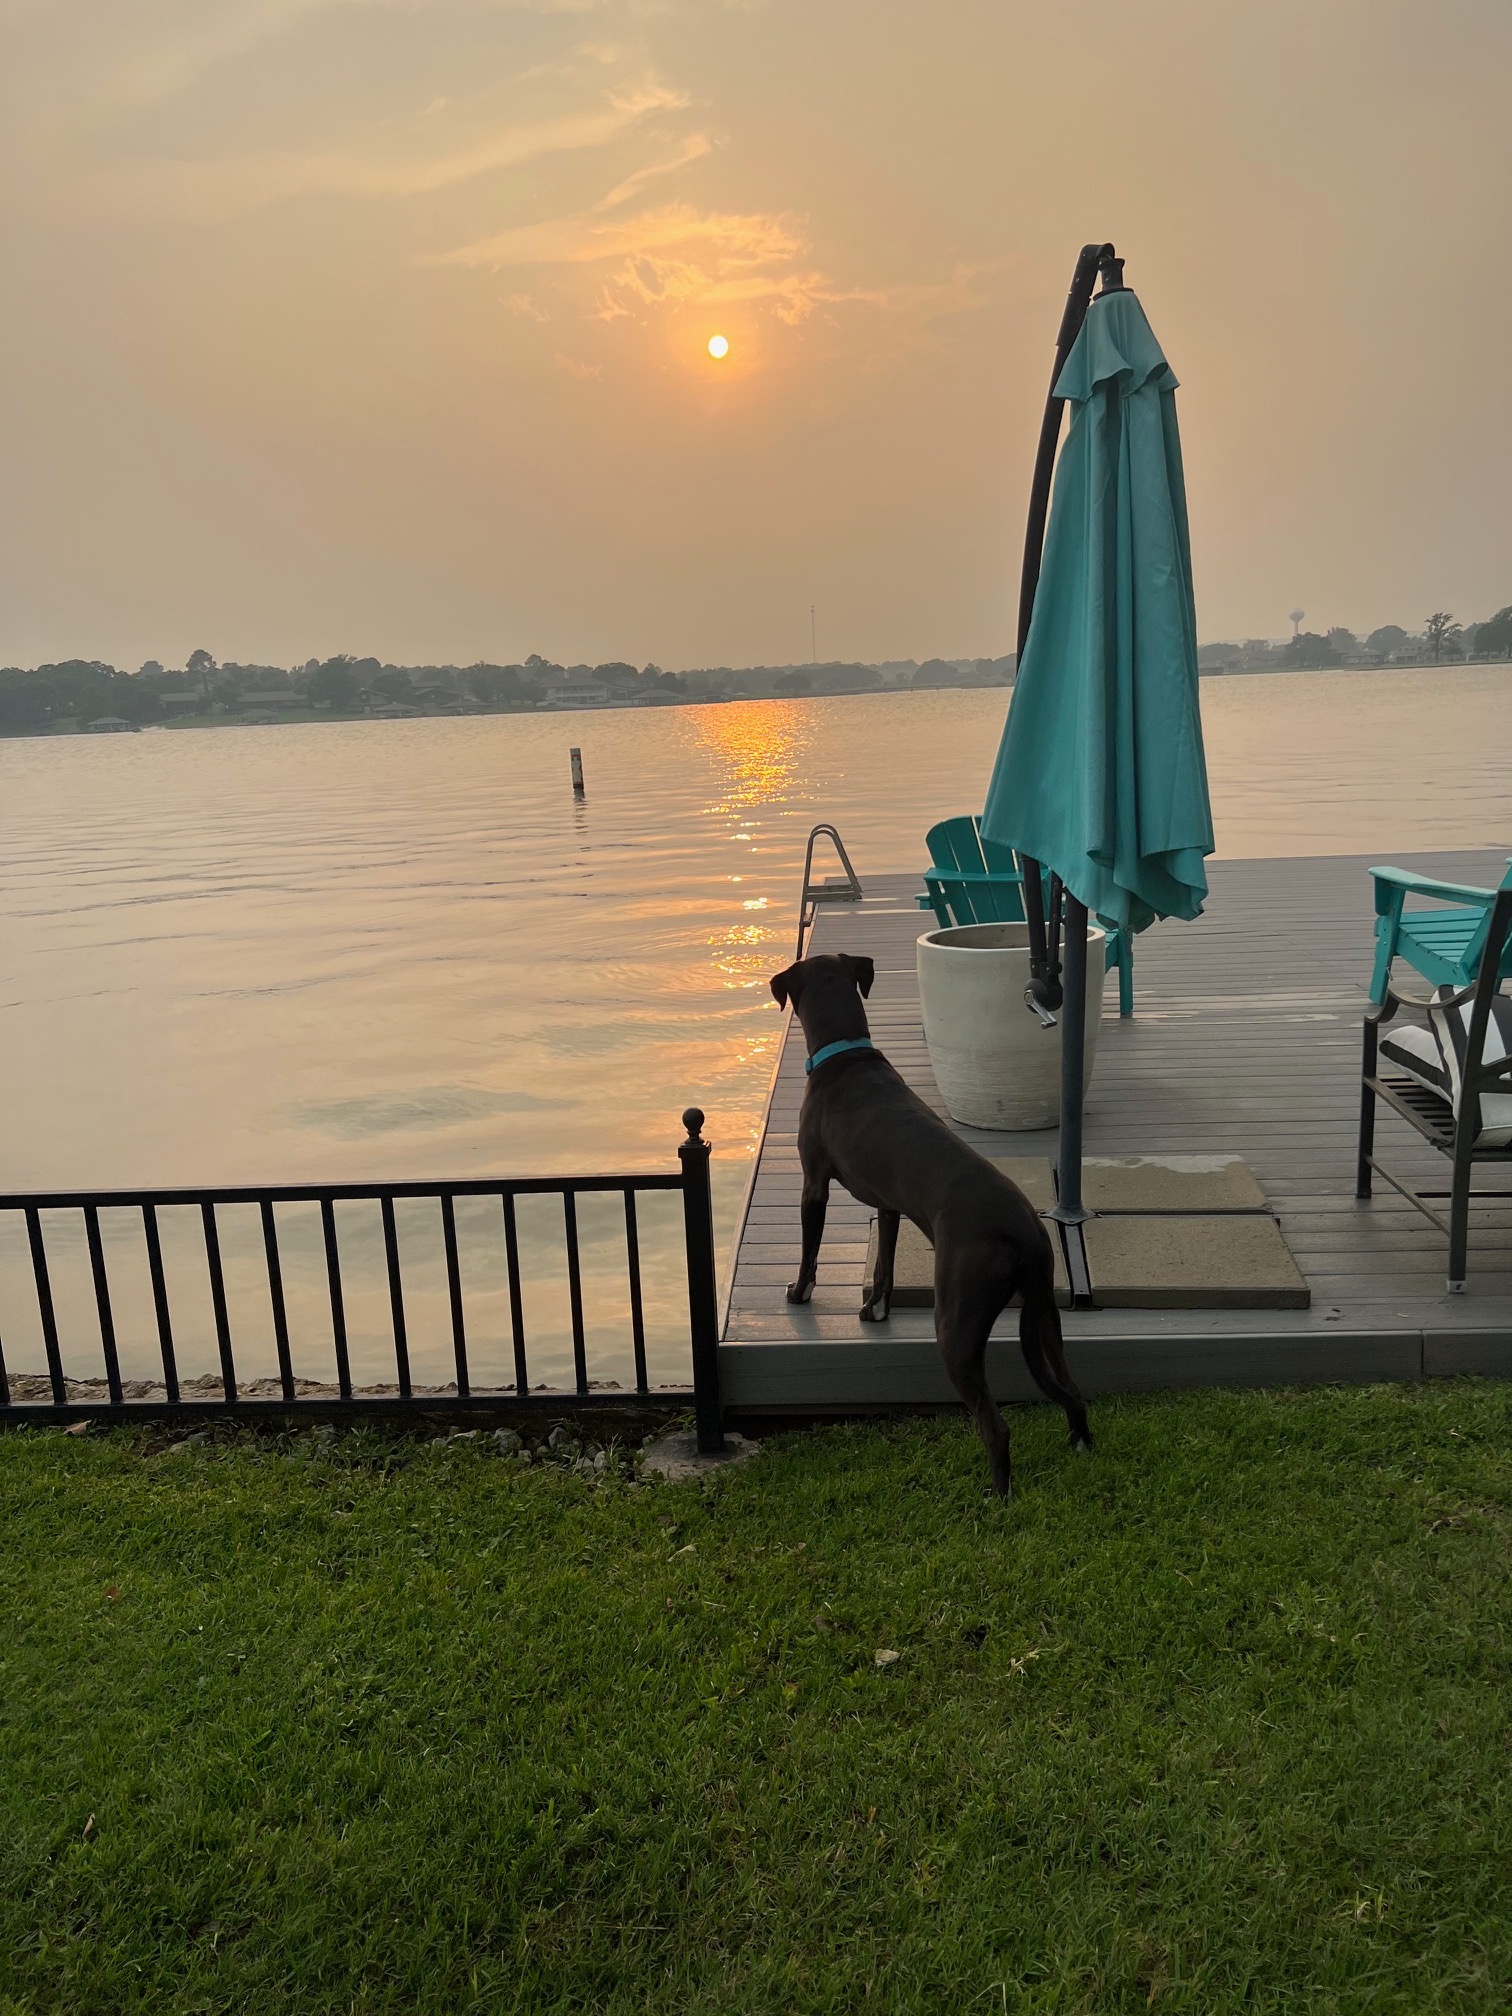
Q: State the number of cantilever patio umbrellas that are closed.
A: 1